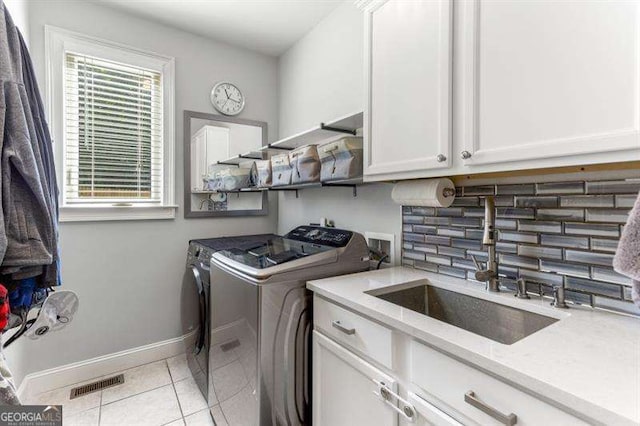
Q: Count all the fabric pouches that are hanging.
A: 4